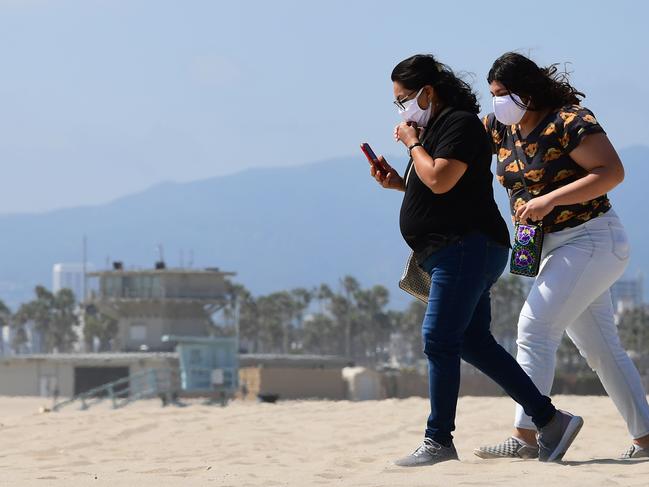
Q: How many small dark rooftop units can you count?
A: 2